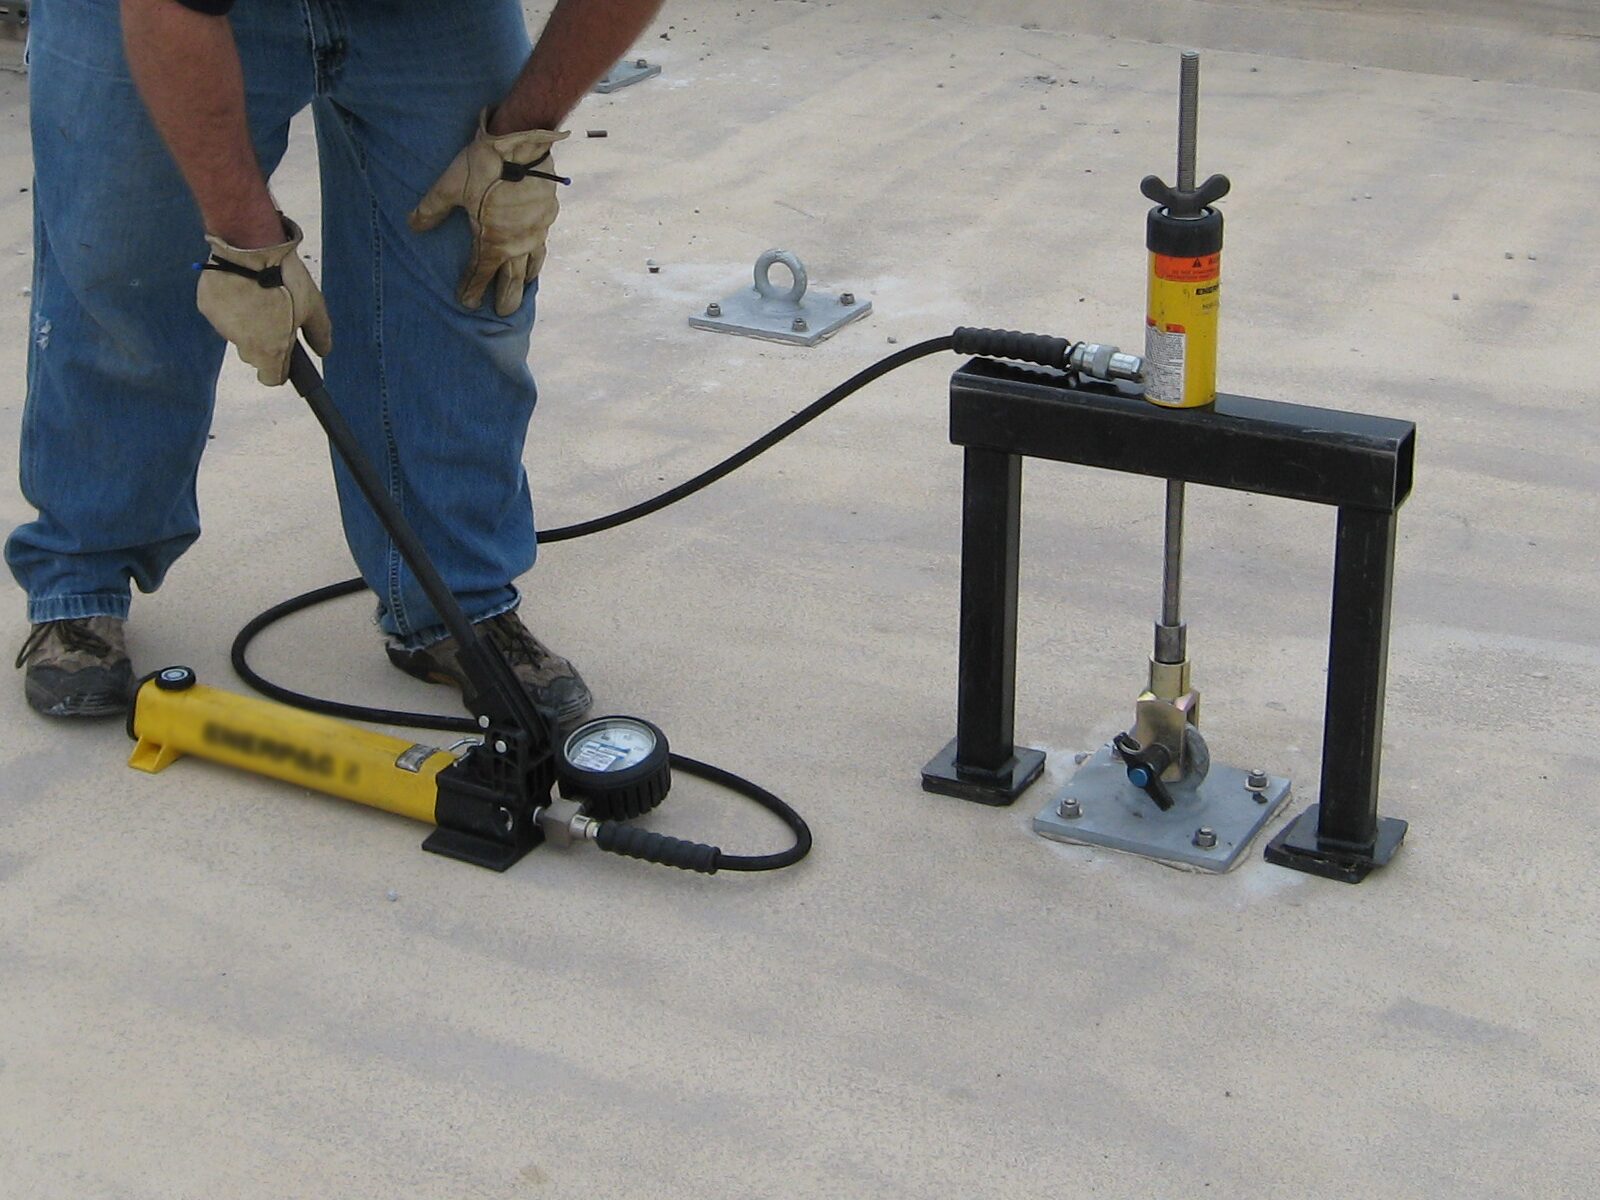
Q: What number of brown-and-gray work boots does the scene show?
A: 2